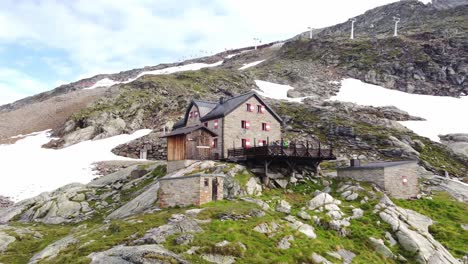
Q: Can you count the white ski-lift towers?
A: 4